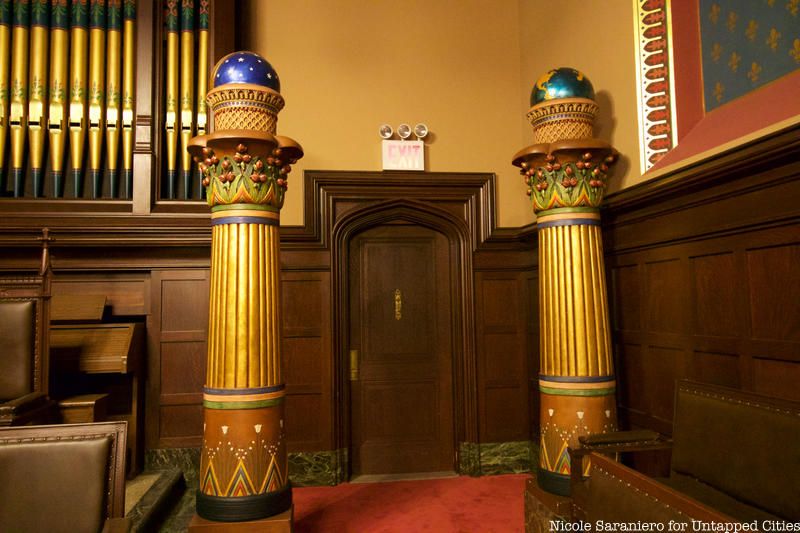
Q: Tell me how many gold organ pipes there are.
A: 11